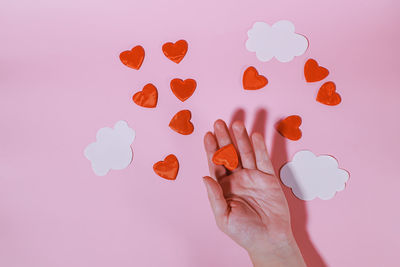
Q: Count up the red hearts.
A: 11